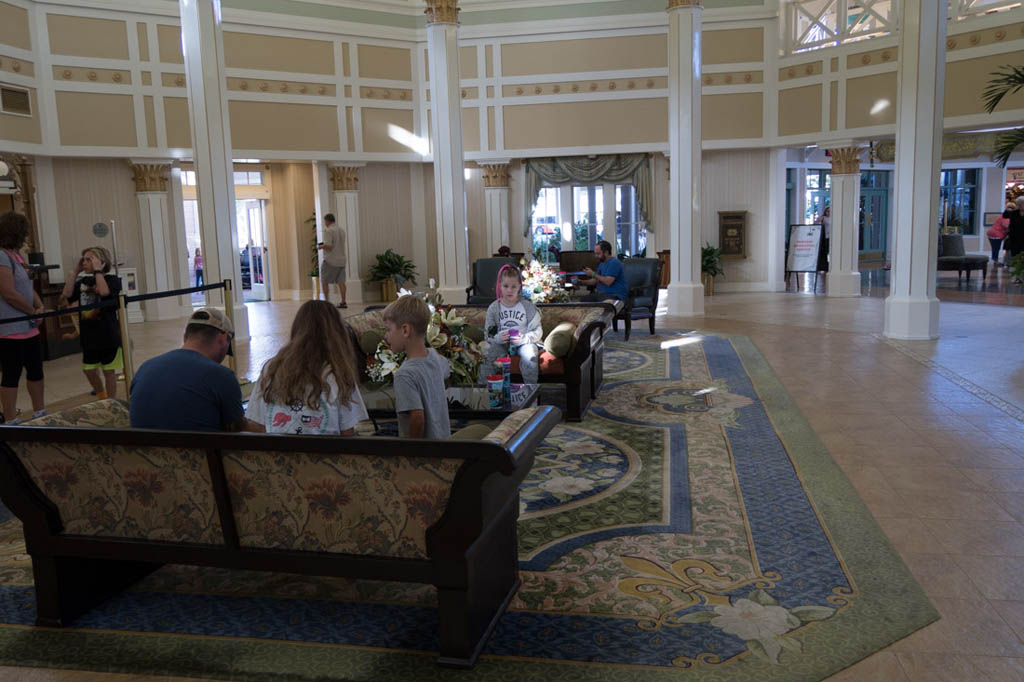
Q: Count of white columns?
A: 8